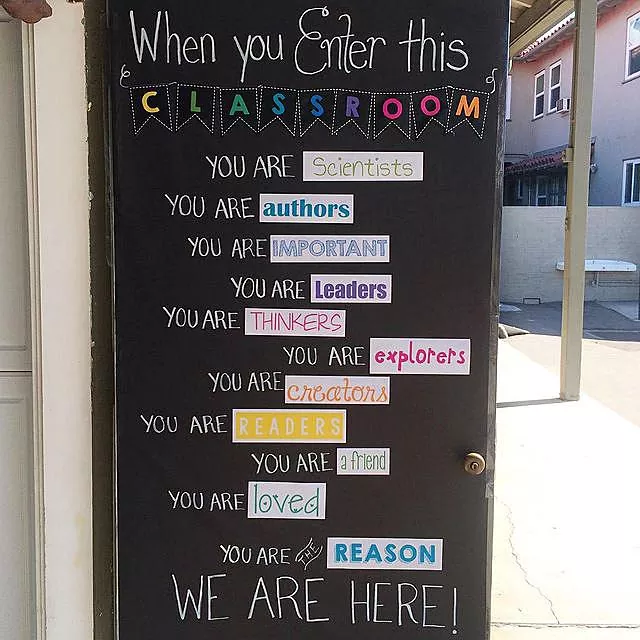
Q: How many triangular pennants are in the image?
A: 9